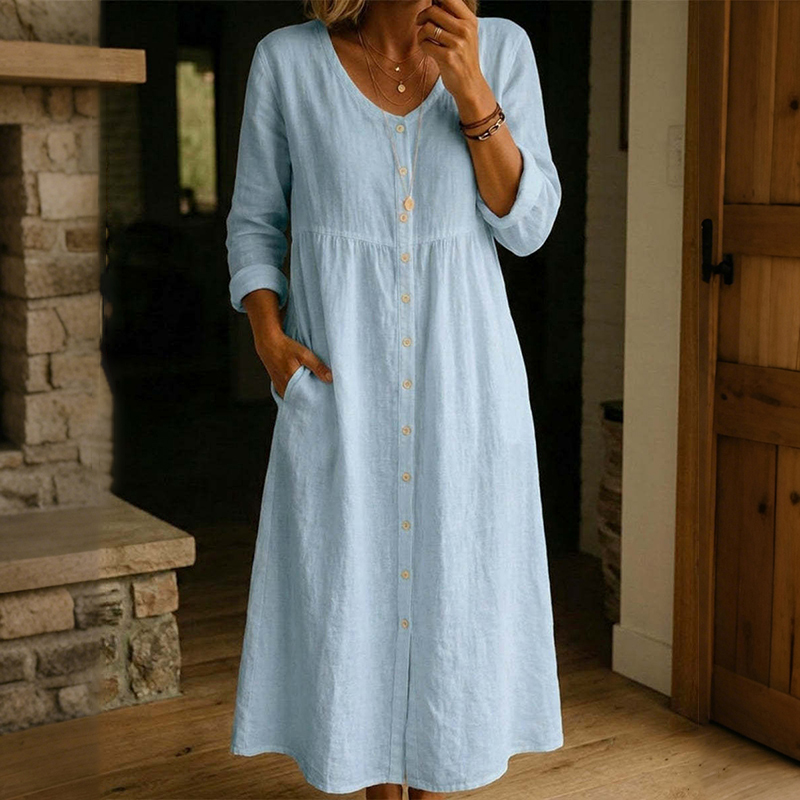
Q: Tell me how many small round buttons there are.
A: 12